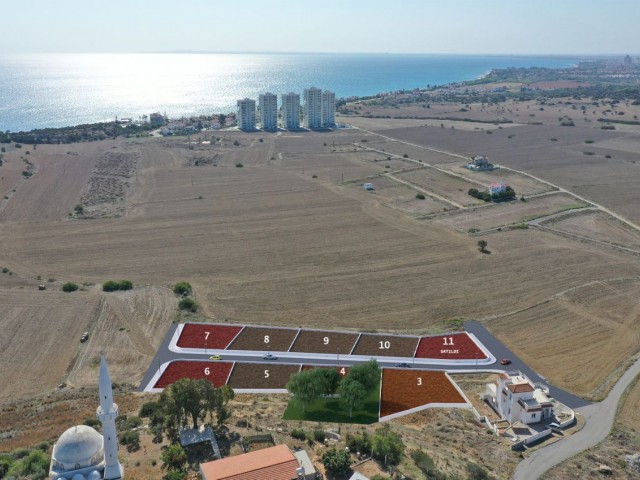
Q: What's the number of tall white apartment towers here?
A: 5